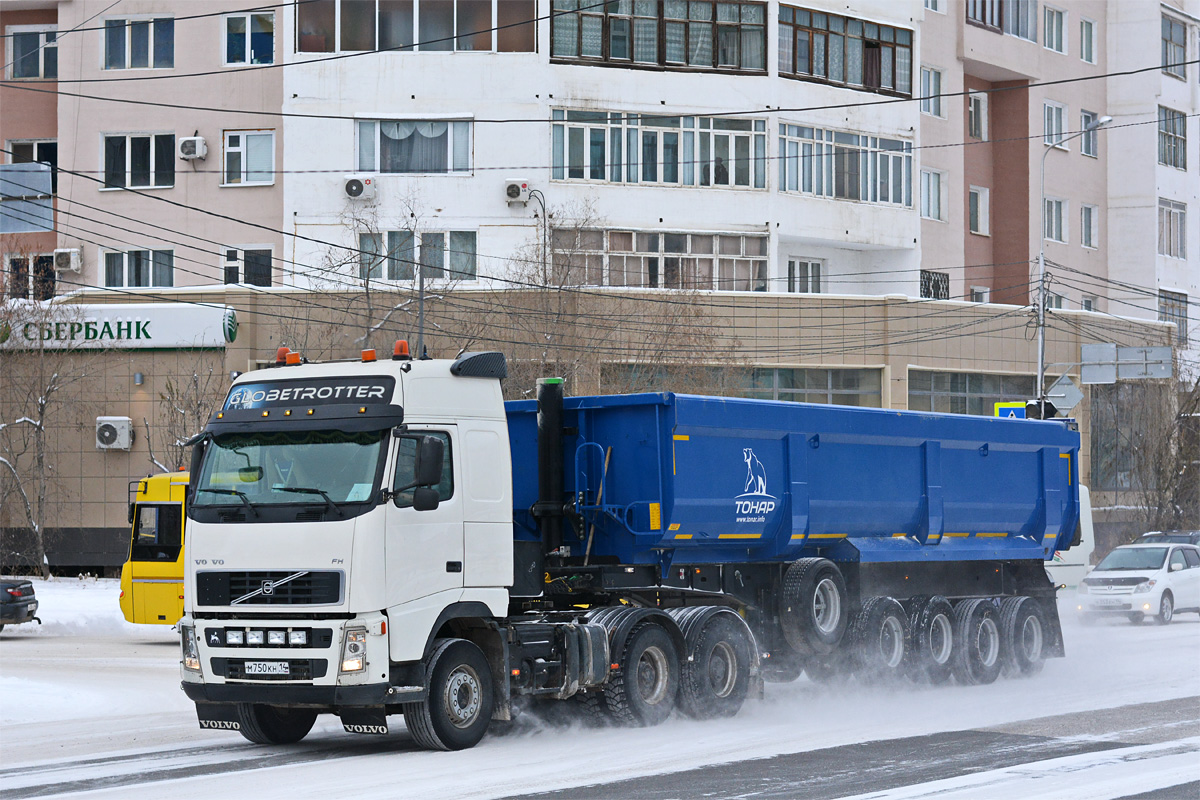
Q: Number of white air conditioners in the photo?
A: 5